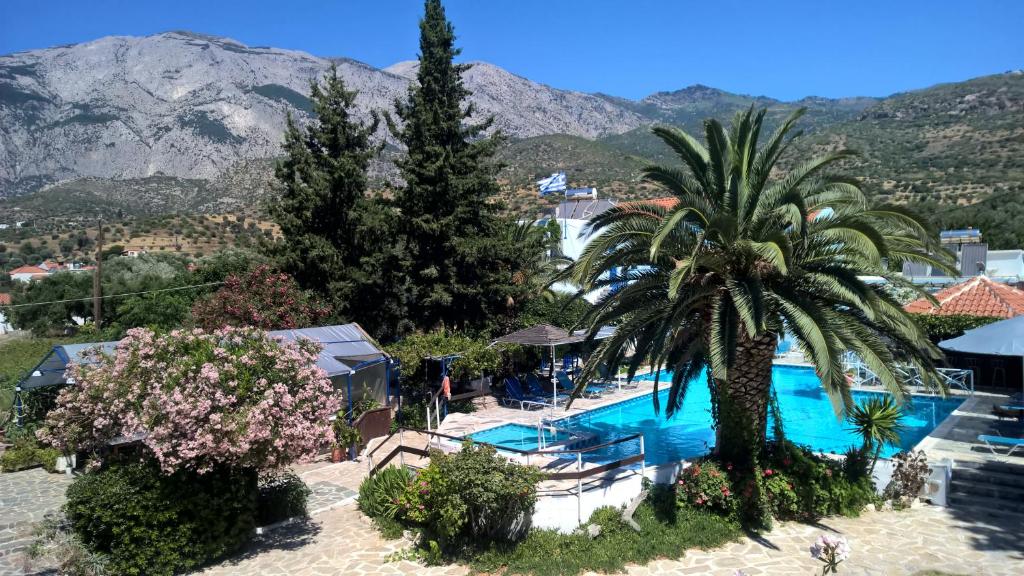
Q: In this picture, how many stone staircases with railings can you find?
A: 1